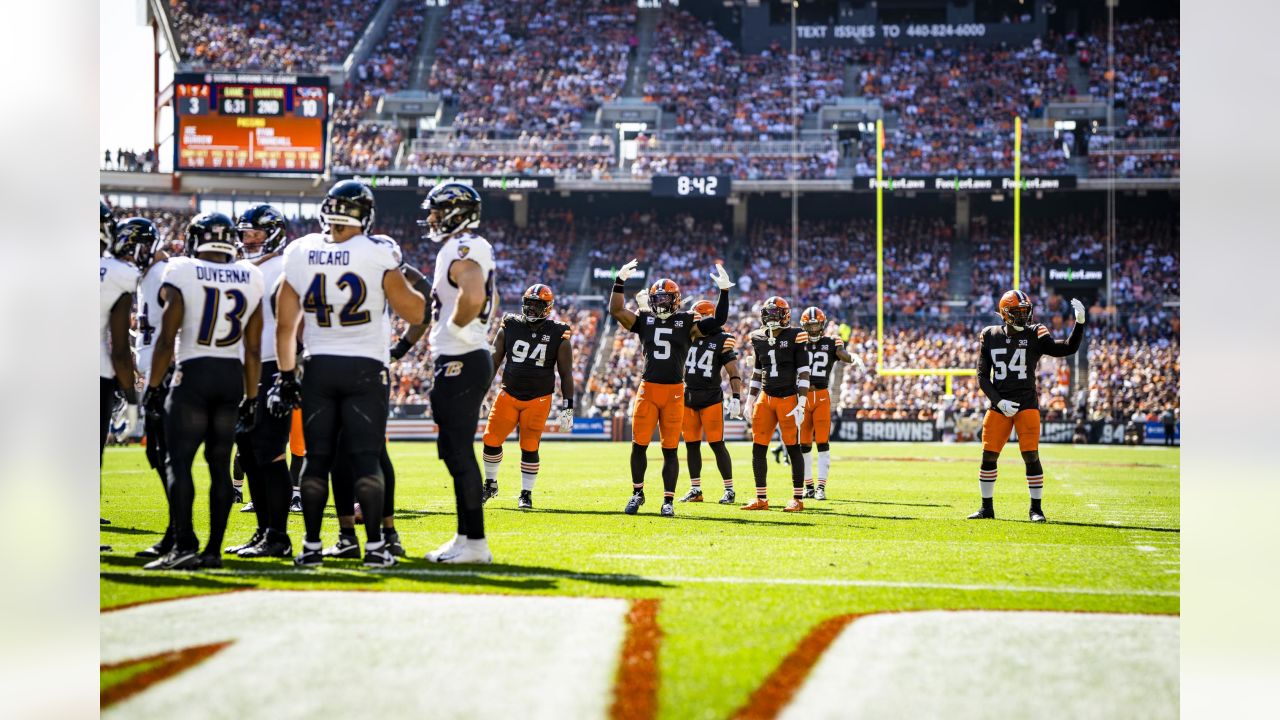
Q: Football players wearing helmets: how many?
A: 12